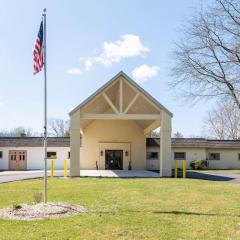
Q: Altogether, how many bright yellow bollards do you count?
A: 4